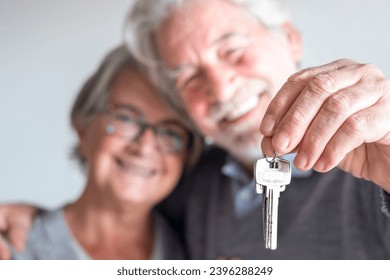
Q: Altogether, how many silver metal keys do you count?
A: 2